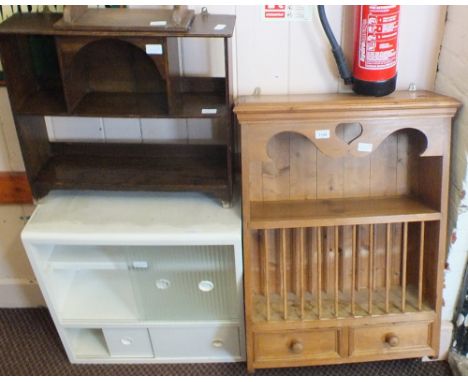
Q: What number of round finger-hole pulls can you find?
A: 4